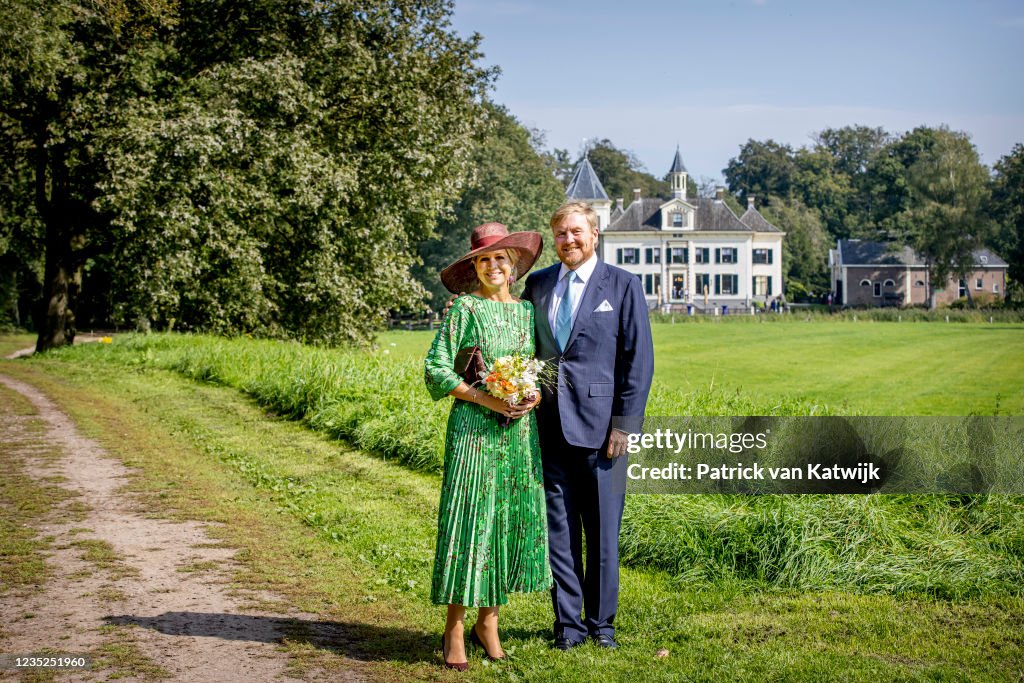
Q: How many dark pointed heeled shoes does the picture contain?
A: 2